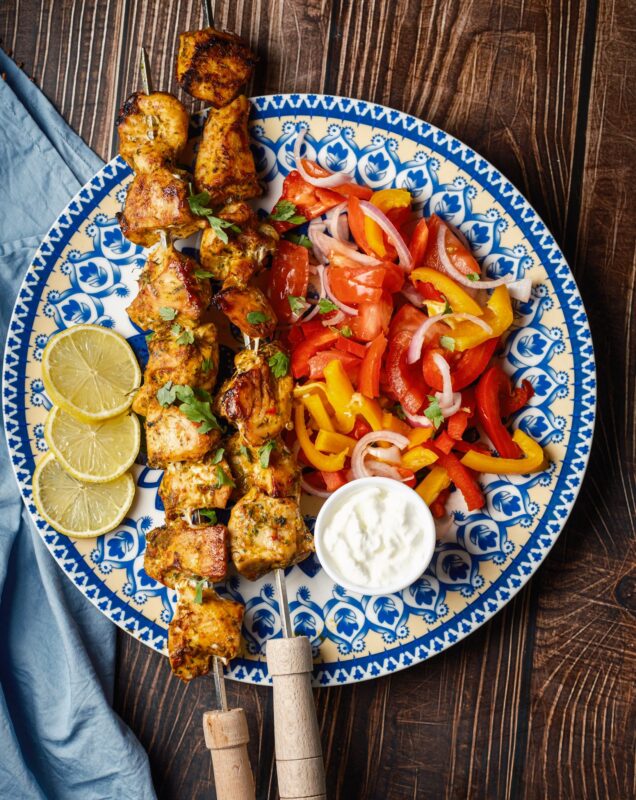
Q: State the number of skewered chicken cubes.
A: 15